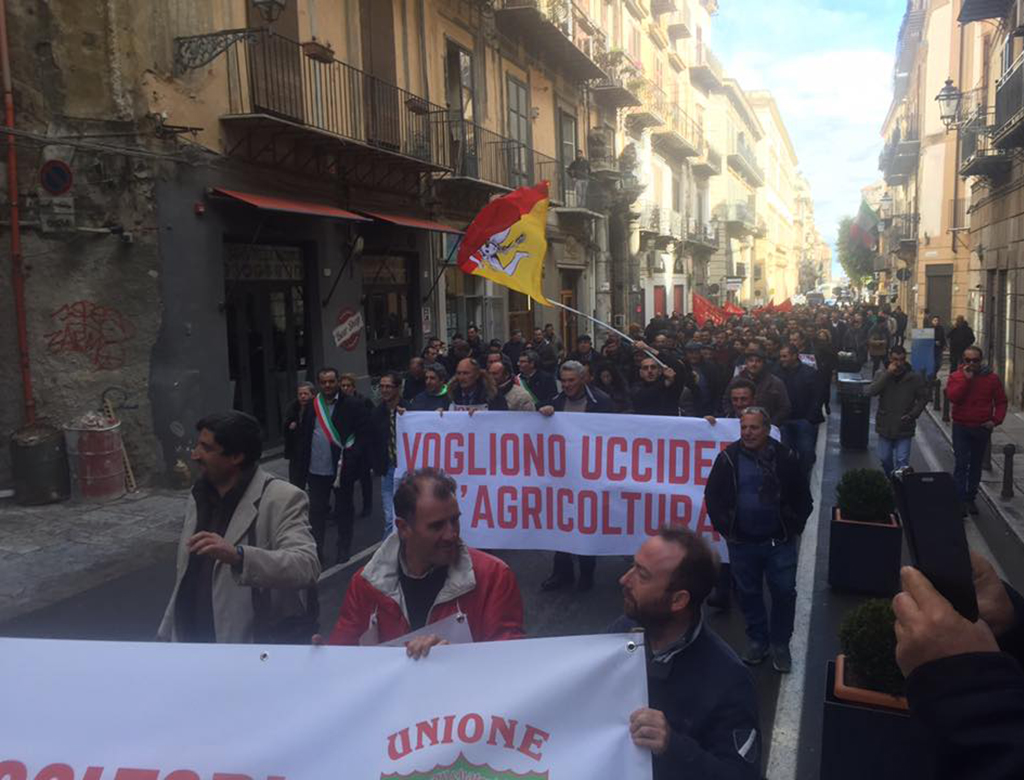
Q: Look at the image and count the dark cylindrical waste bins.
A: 1